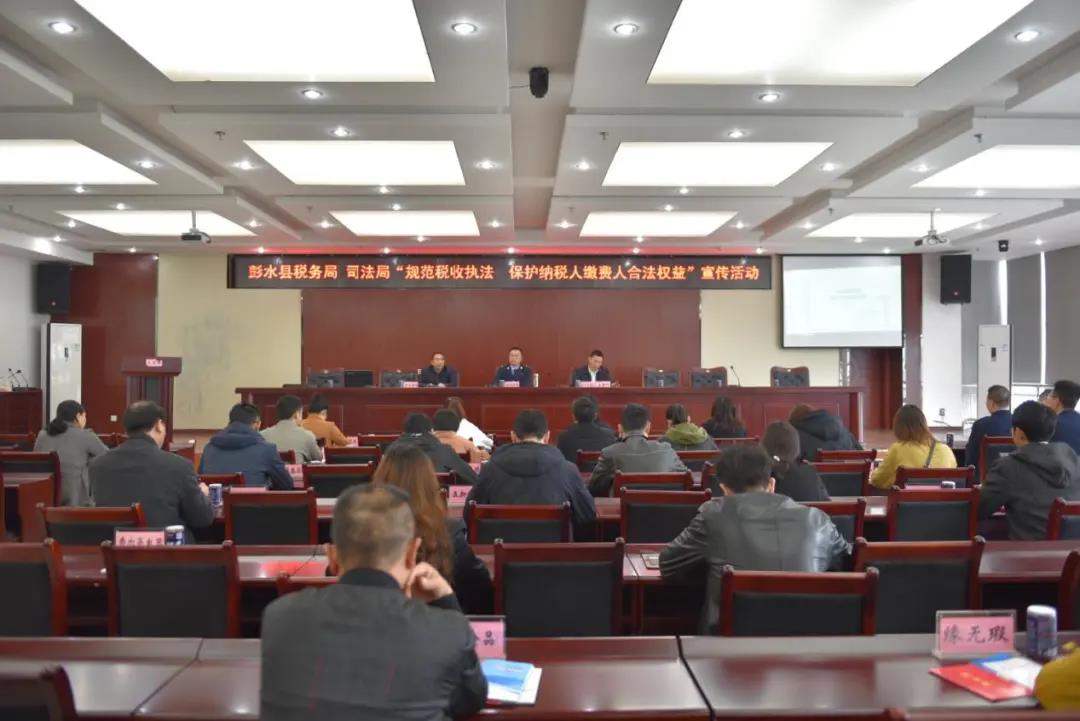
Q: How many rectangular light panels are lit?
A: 10